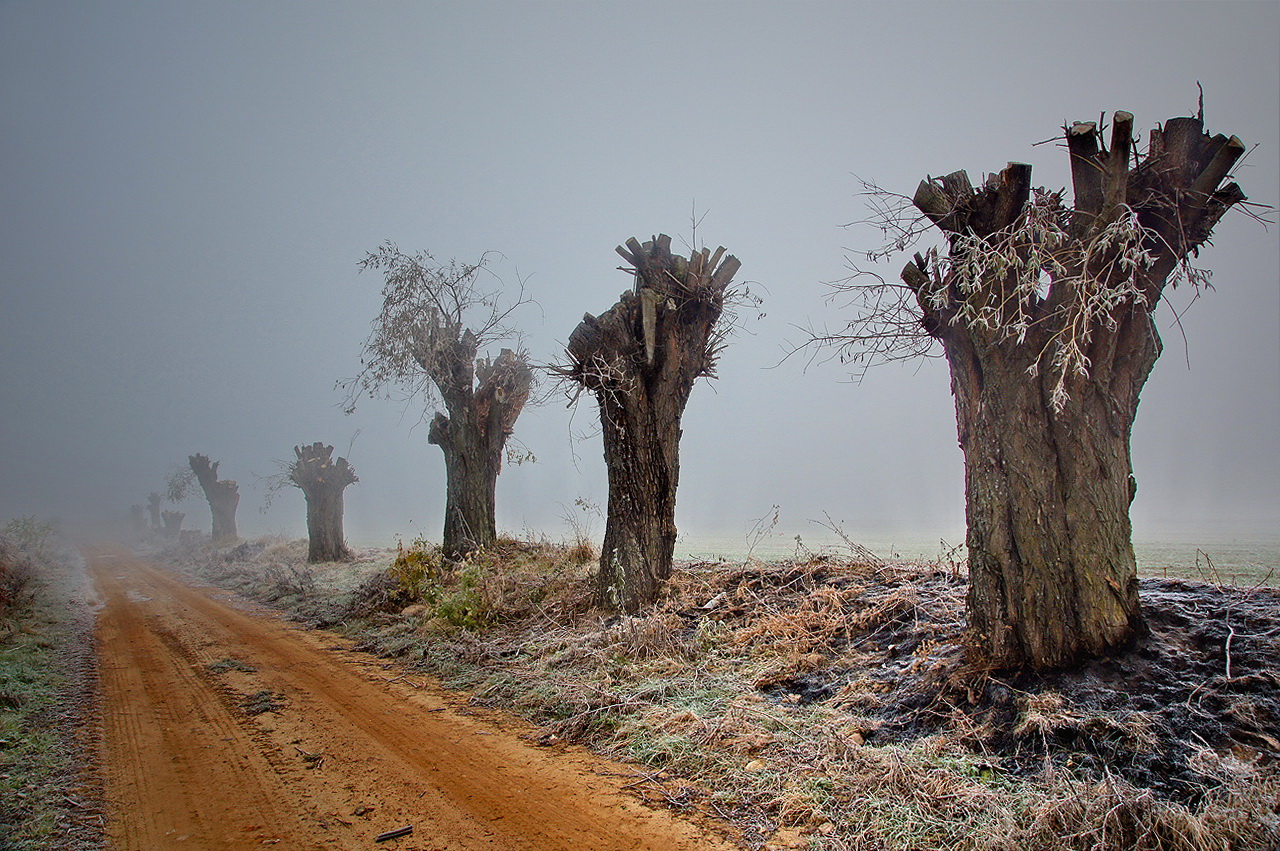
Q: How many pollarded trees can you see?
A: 8